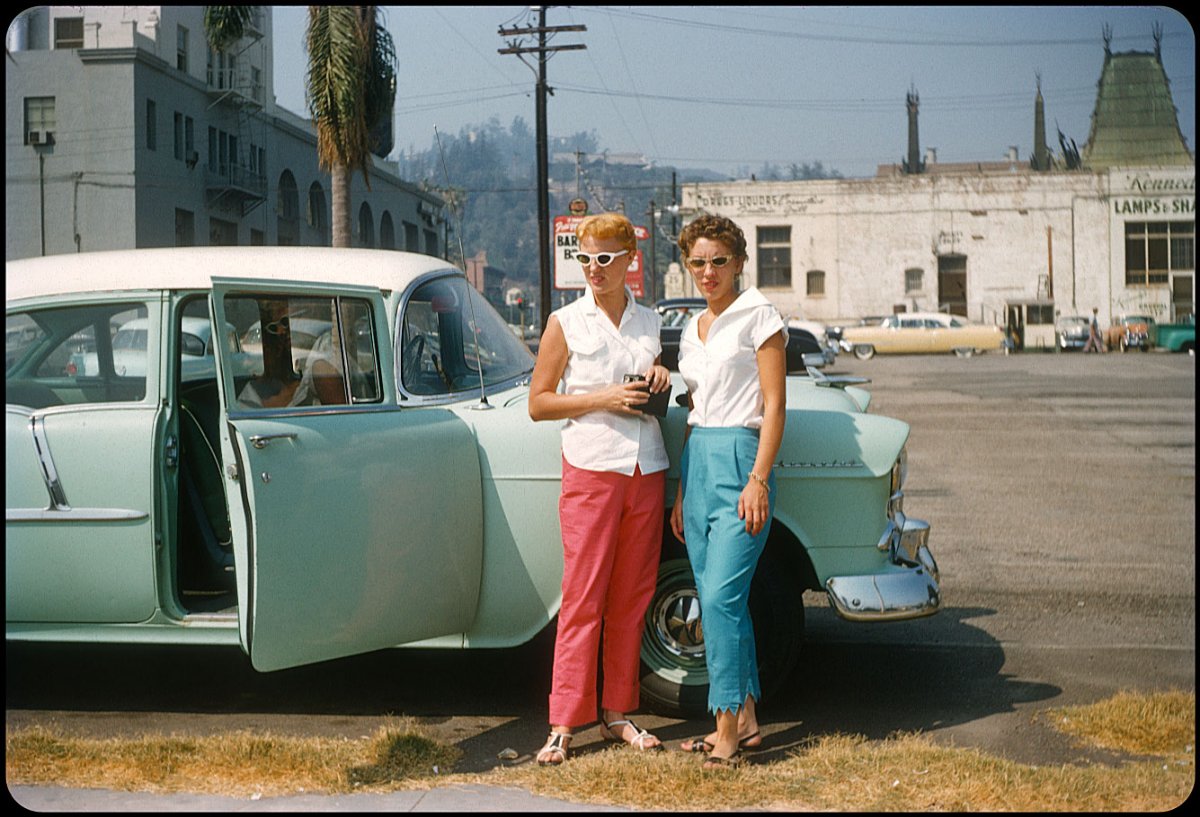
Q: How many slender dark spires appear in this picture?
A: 2